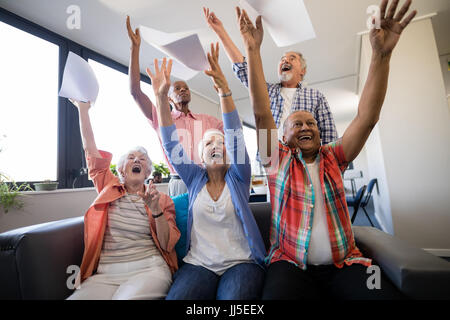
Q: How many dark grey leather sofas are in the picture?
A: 1